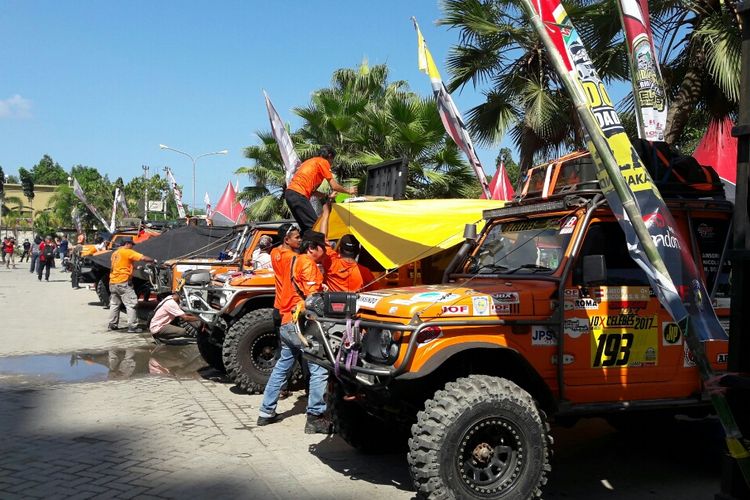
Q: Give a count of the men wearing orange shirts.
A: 5